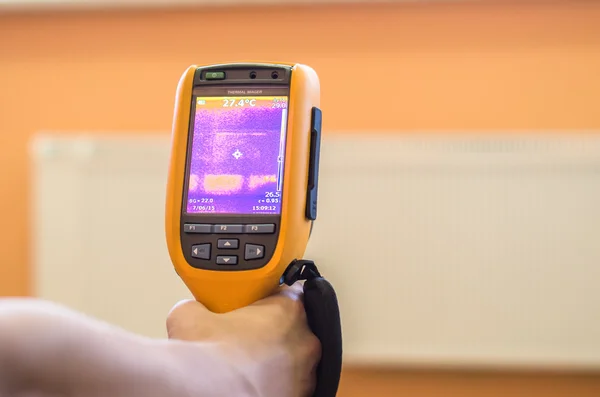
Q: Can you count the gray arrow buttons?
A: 4